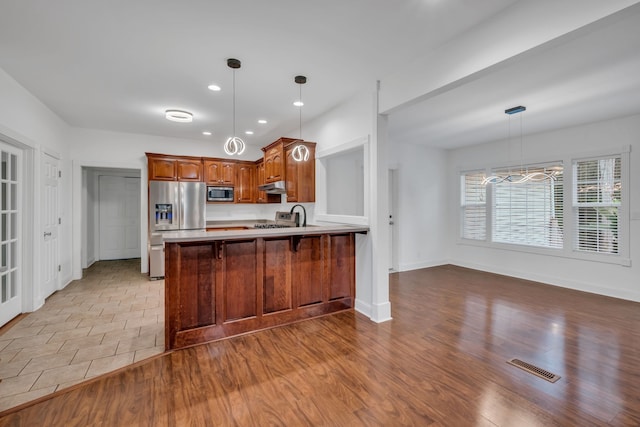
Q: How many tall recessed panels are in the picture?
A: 5